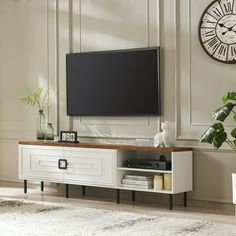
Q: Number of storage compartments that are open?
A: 2